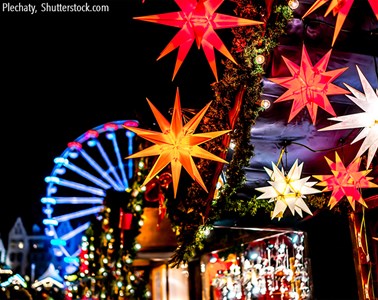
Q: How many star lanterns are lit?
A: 7